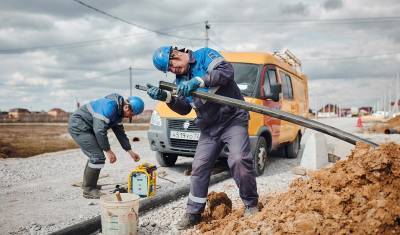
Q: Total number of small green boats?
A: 0